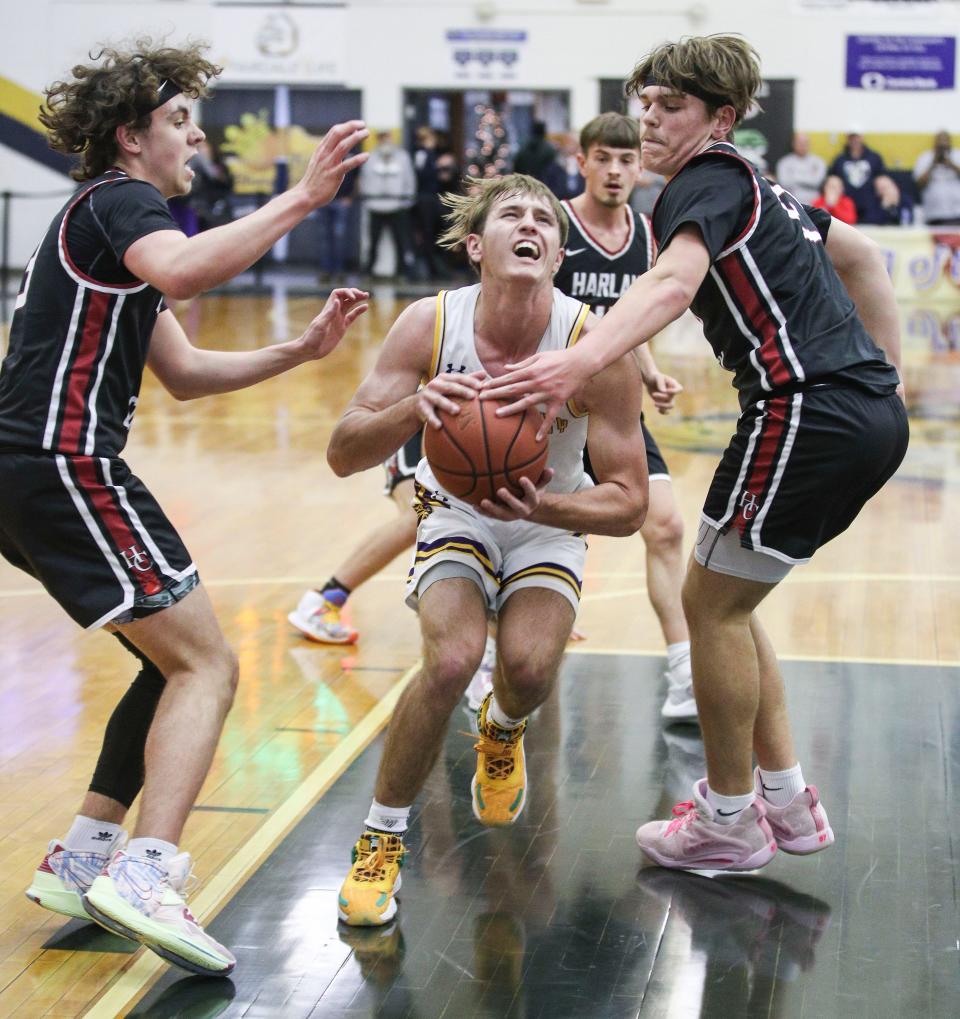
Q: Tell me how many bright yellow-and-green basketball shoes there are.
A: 2